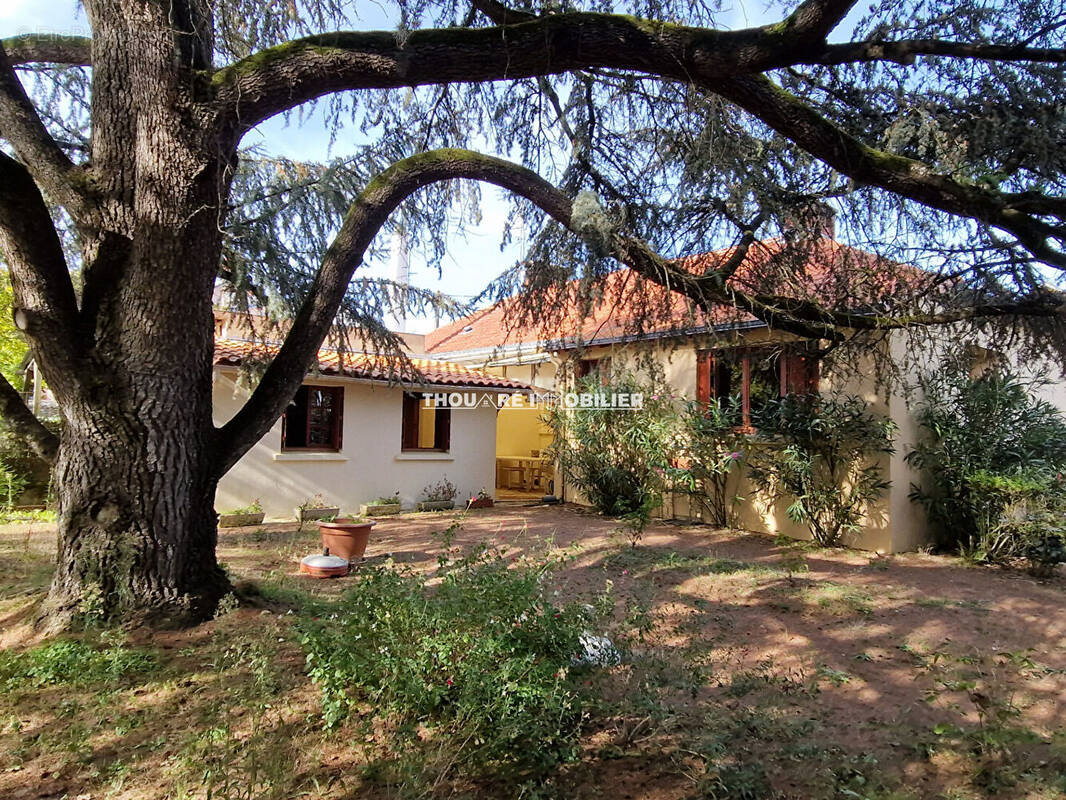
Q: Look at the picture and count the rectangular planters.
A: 5